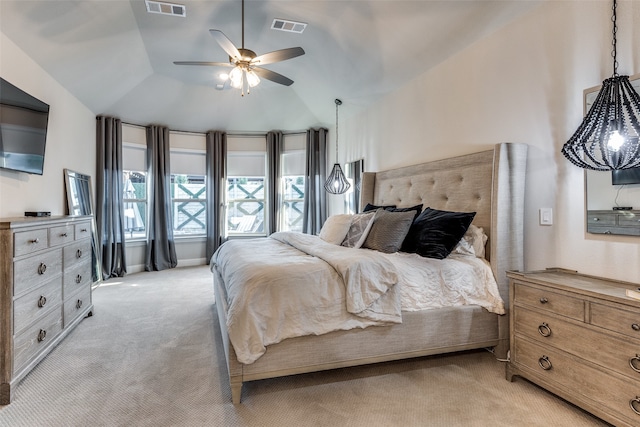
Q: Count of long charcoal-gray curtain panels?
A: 5